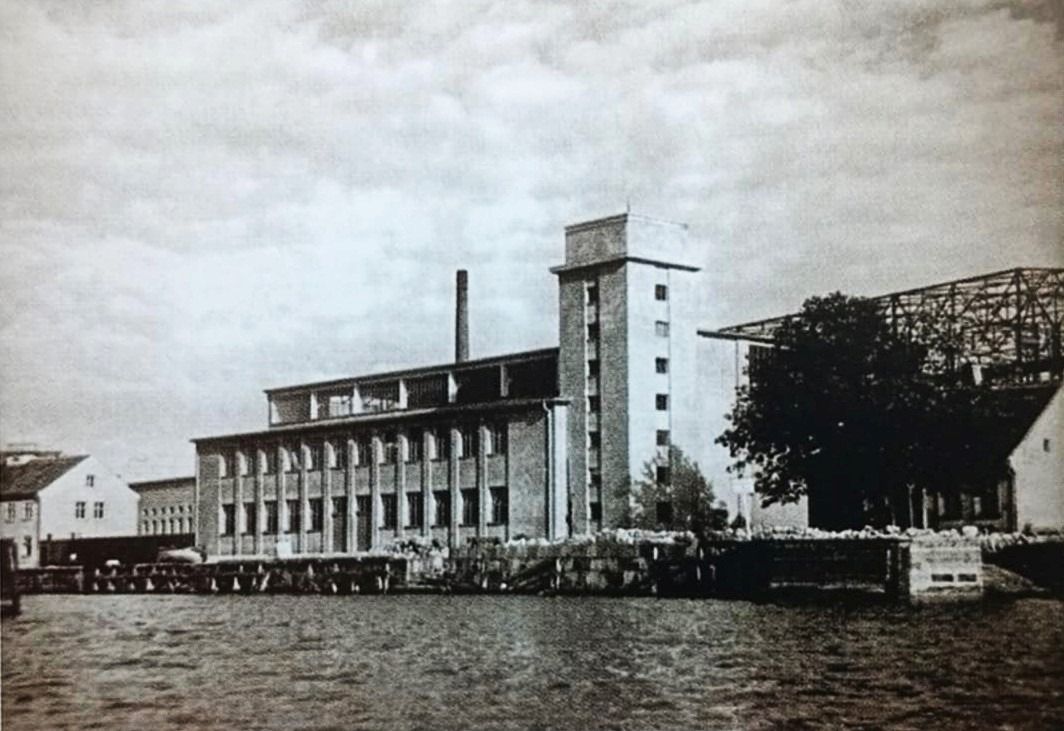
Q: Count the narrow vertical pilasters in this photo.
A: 11